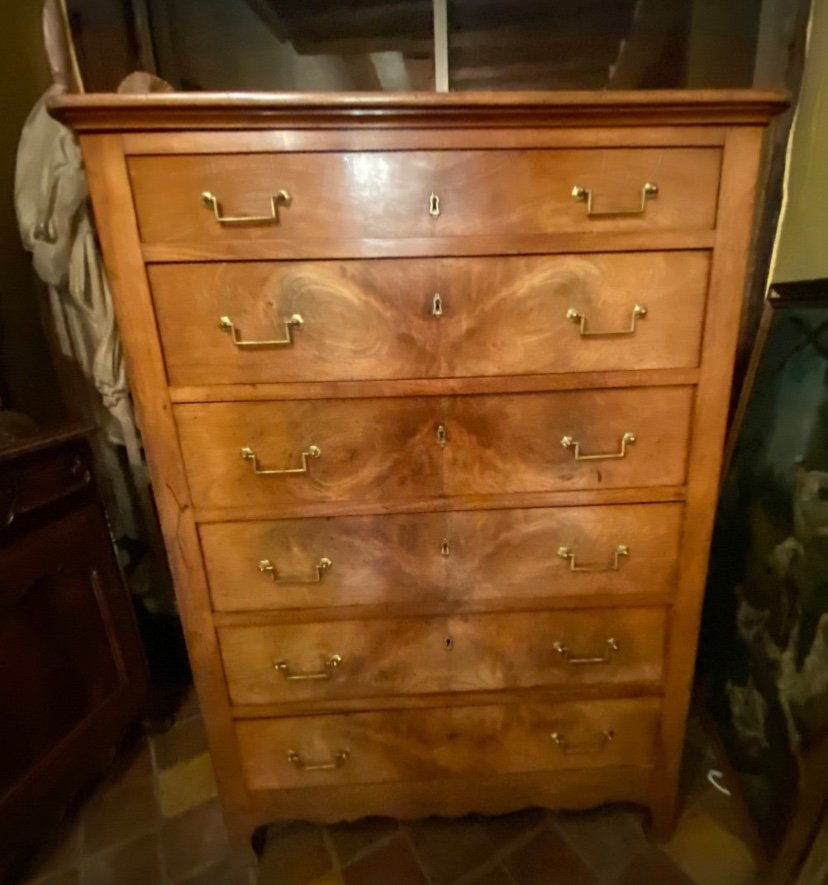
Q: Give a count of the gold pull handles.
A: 12